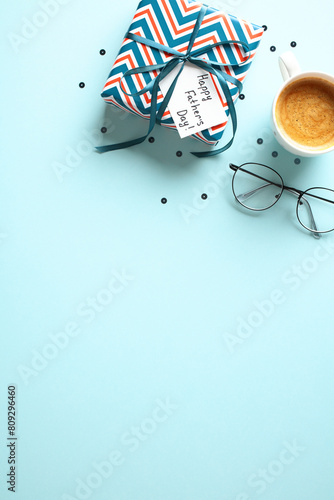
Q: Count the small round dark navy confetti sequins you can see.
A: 14